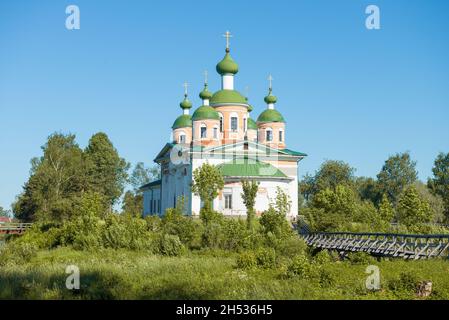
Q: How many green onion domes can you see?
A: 5